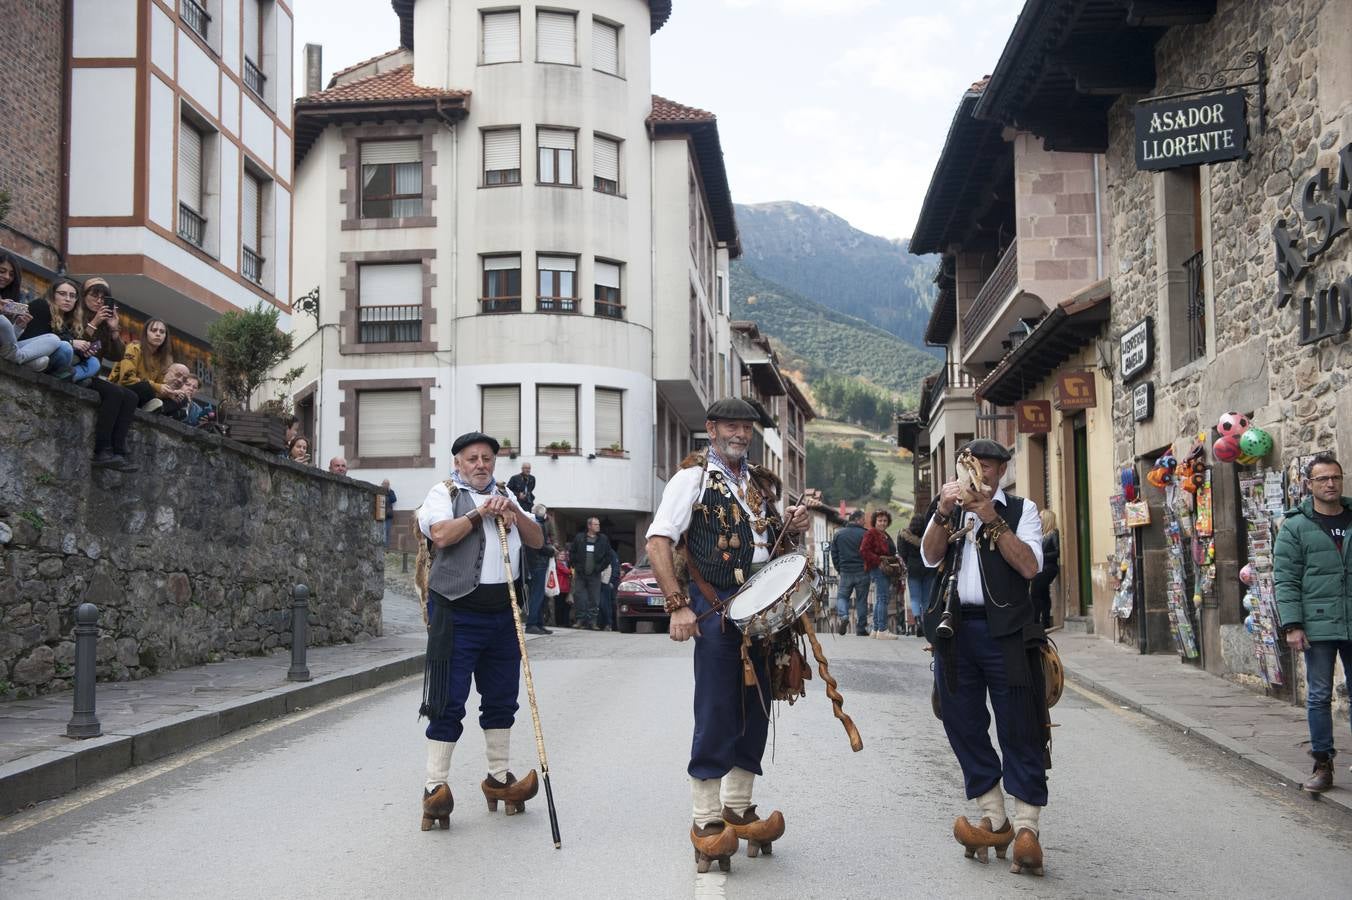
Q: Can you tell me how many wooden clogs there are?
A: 6